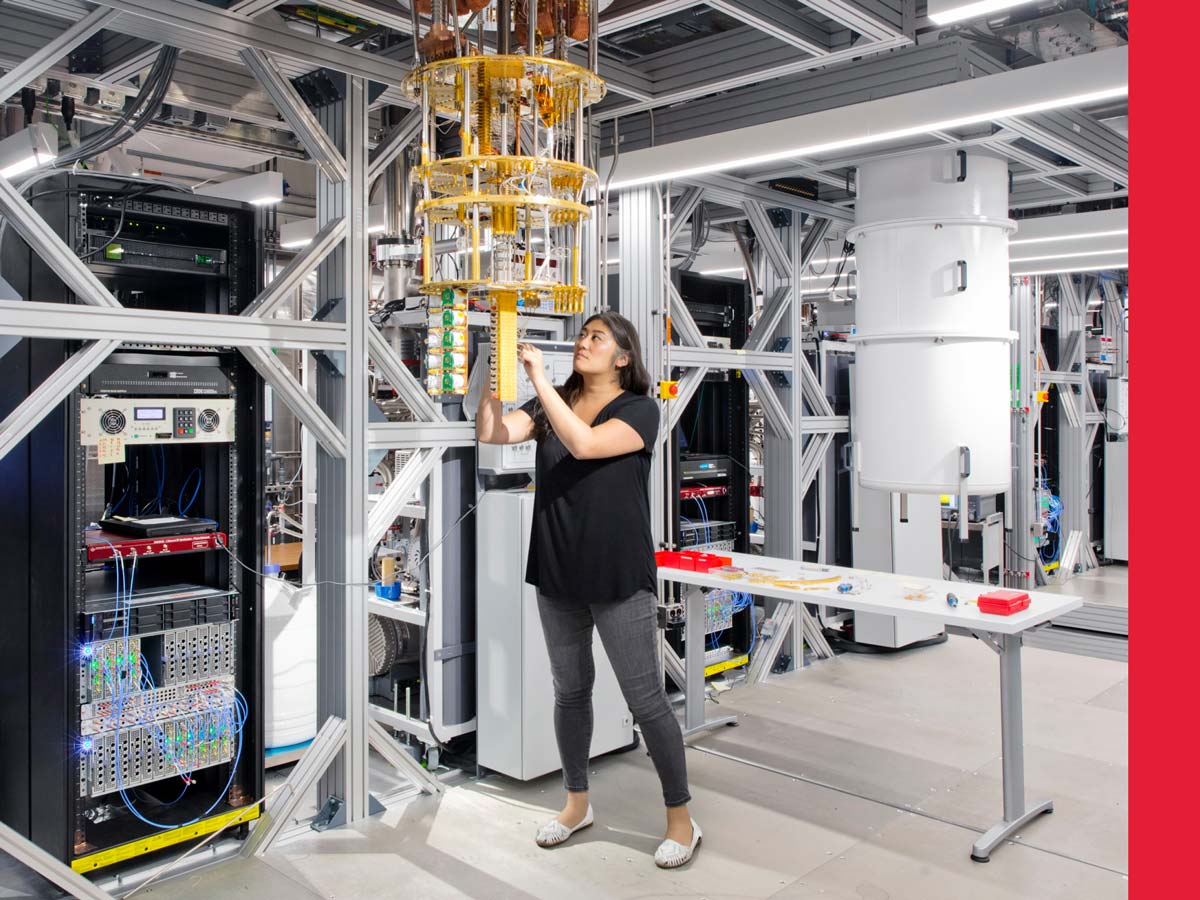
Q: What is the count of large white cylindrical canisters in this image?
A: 1